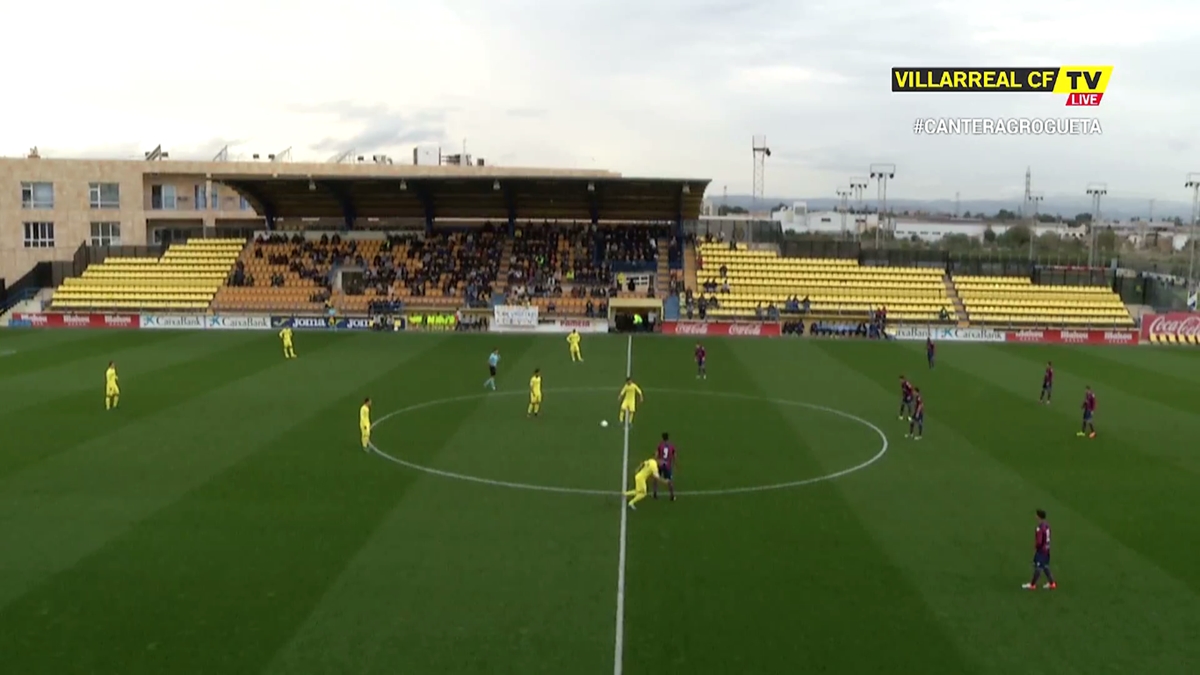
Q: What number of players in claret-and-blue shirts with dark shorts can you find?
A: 8